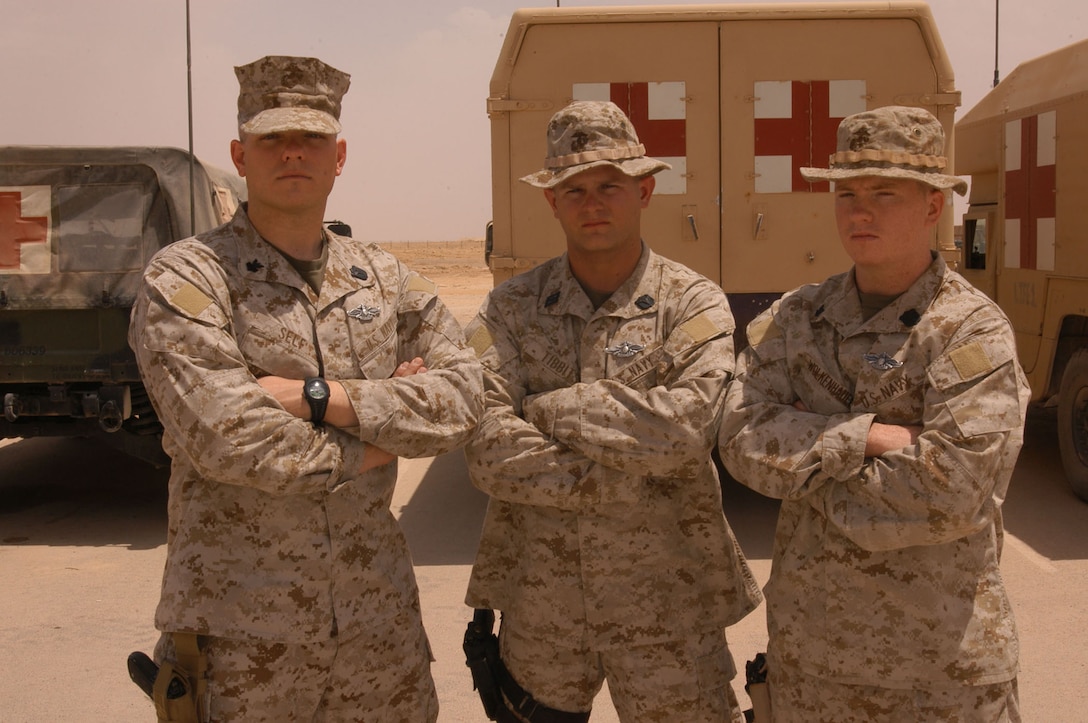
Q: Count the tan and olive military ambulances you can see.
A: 3